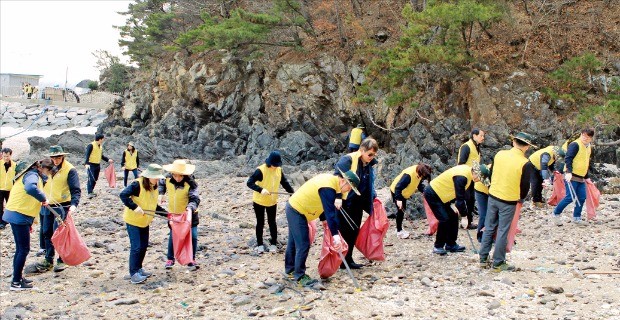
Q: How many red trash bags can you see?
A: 10